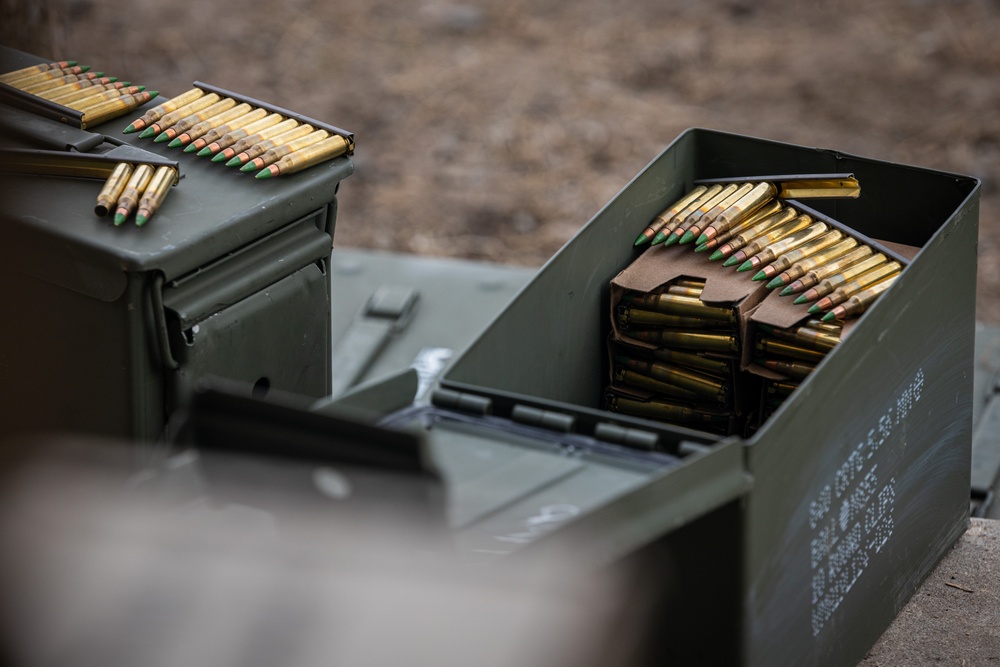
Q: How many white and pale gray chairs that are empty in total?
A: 0